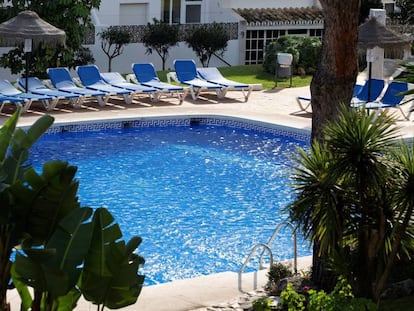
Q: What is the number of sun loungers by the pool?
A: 12